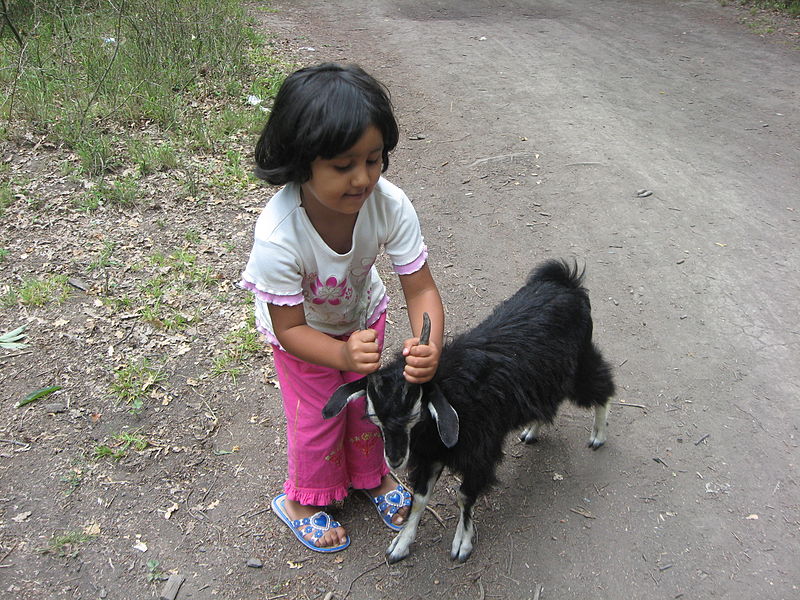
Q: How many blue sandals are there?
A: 2